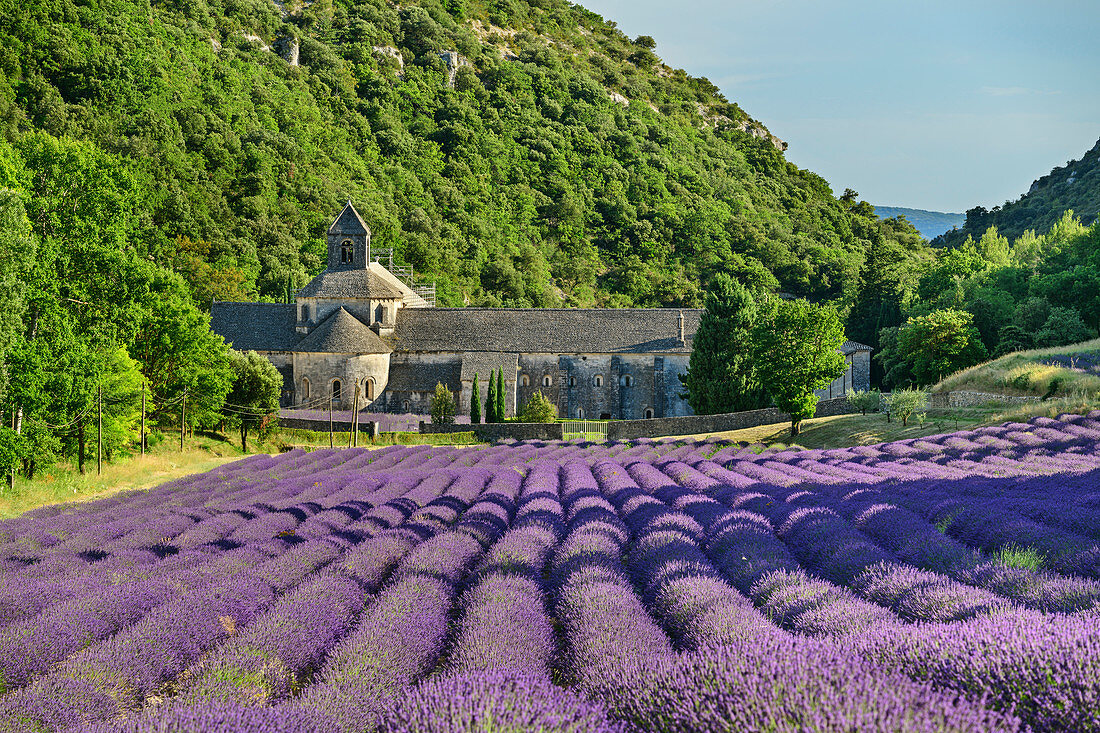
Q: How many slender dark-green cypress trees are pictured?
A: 3